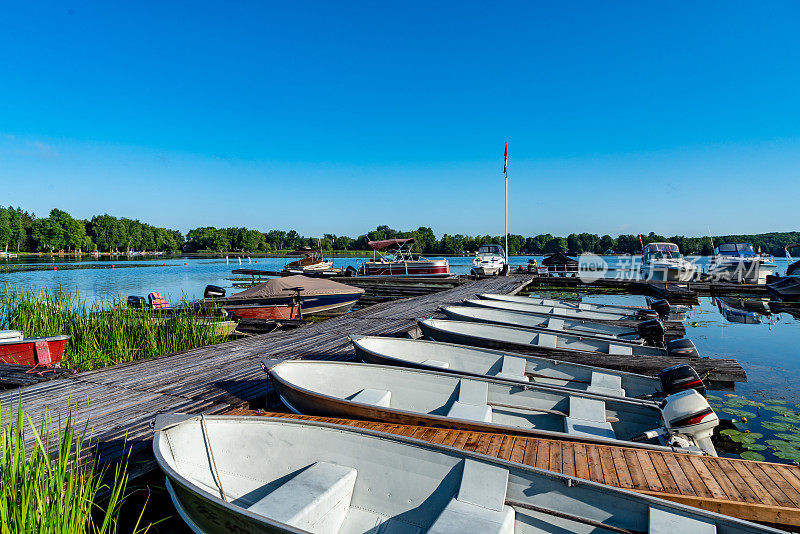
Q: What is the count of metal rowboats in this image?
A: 7